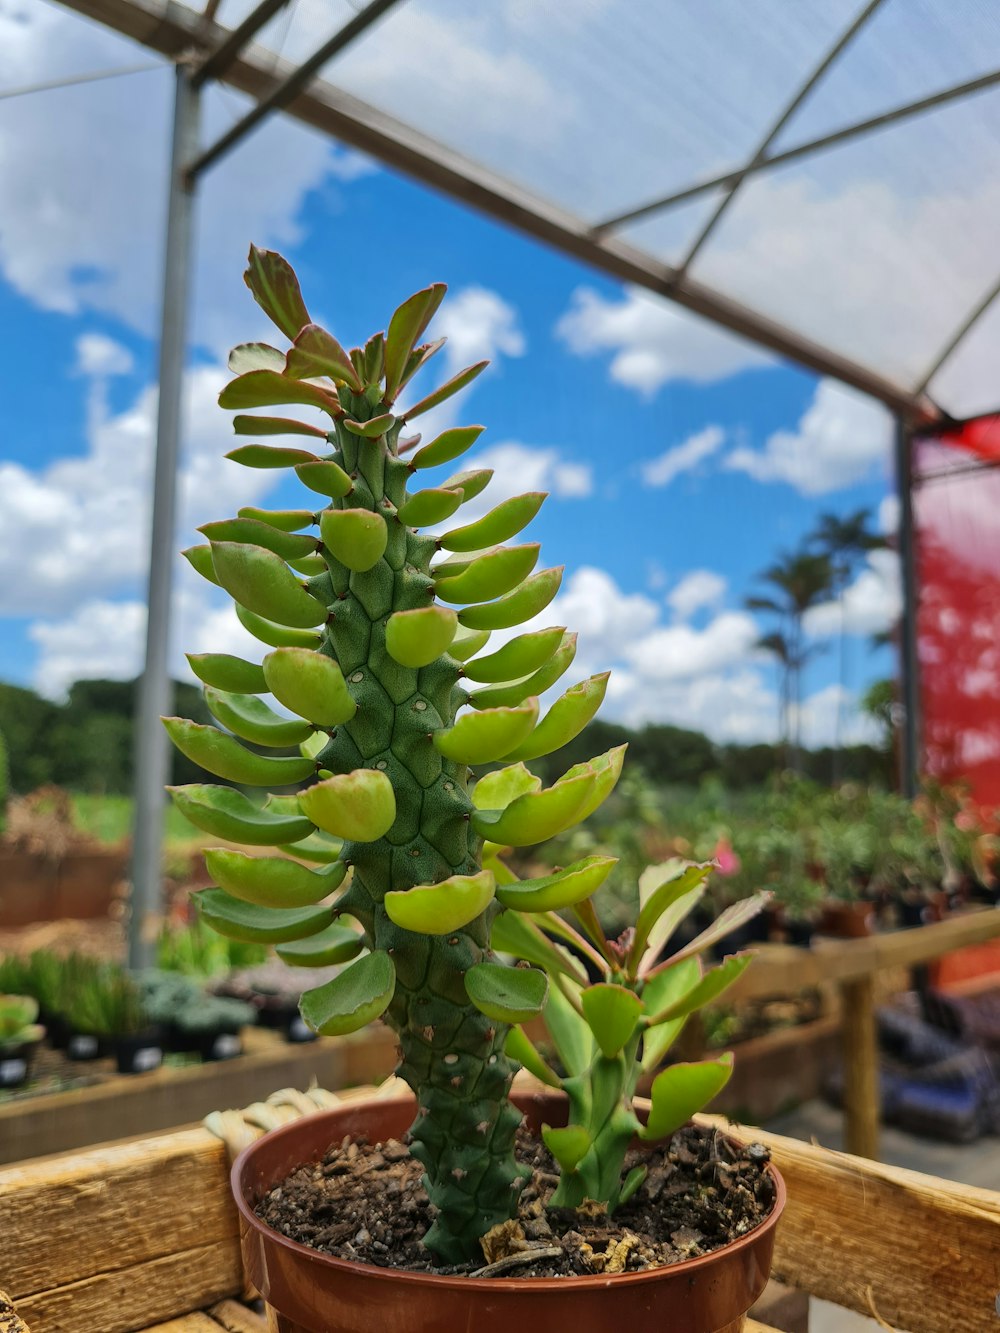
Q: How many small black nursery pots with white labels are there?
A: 5